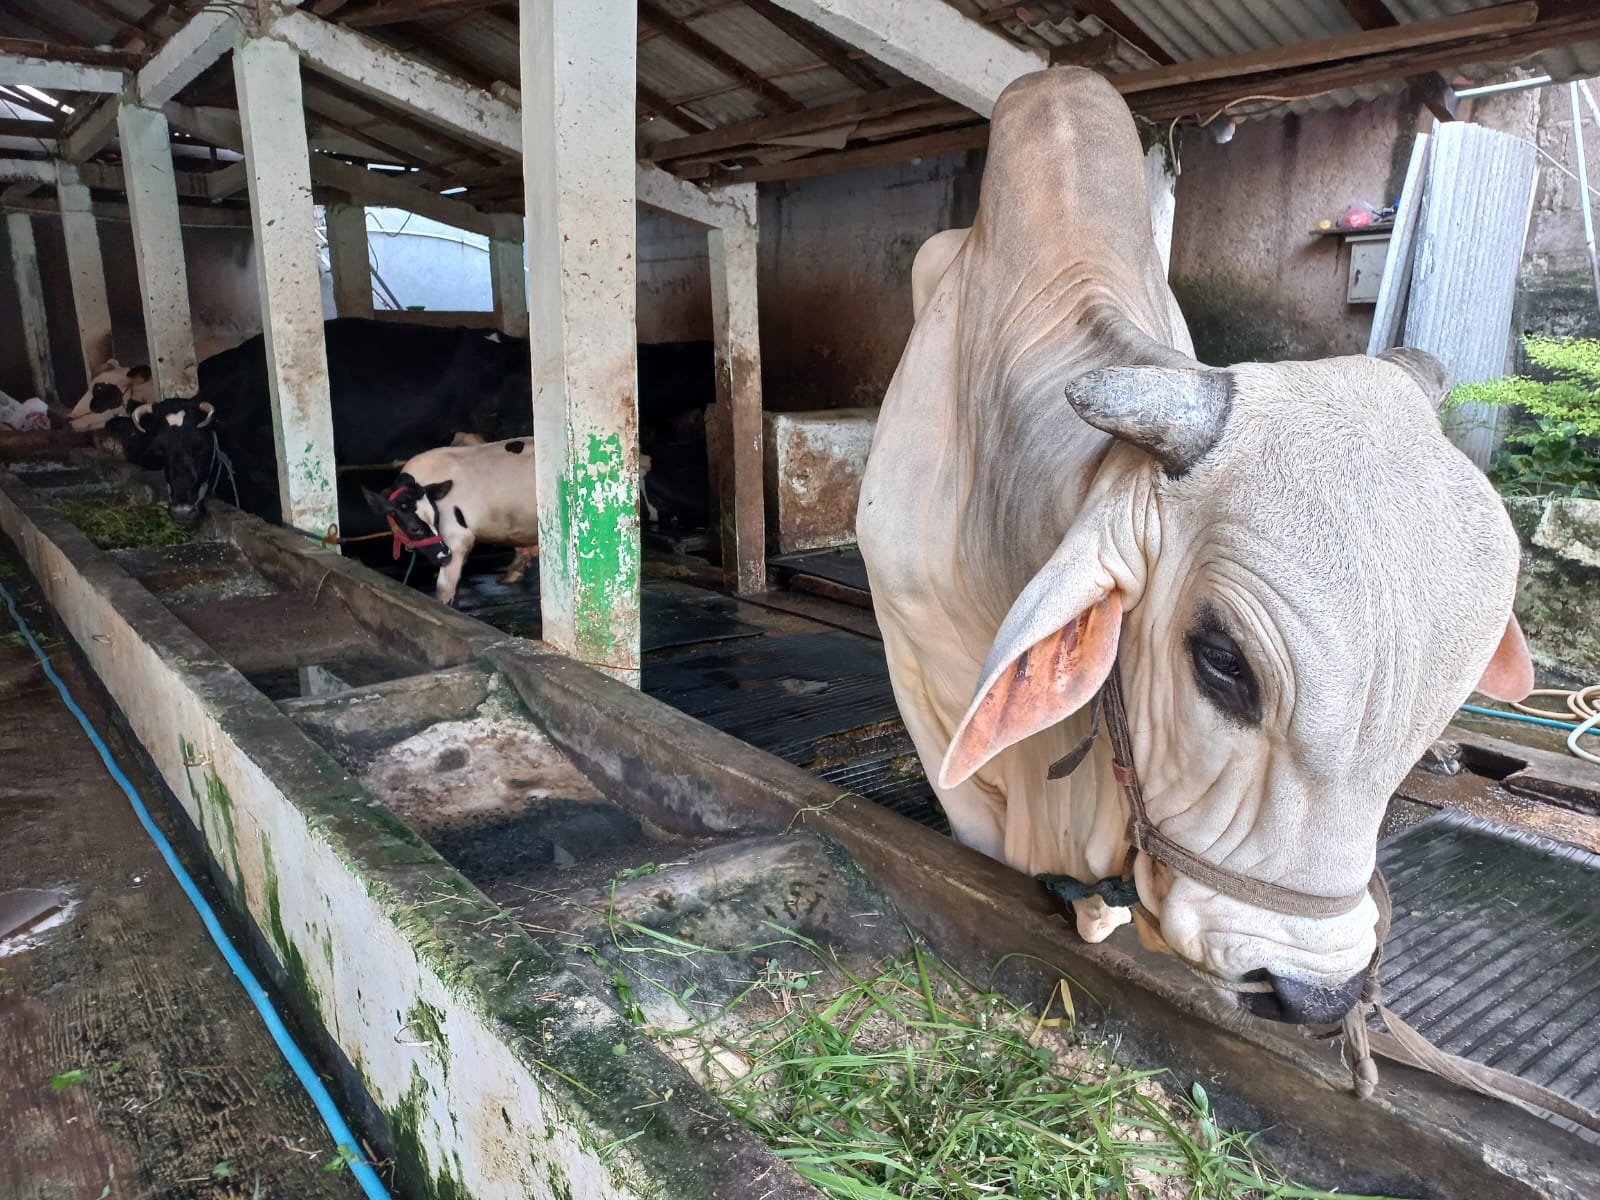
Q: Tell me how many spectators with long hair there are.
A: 0